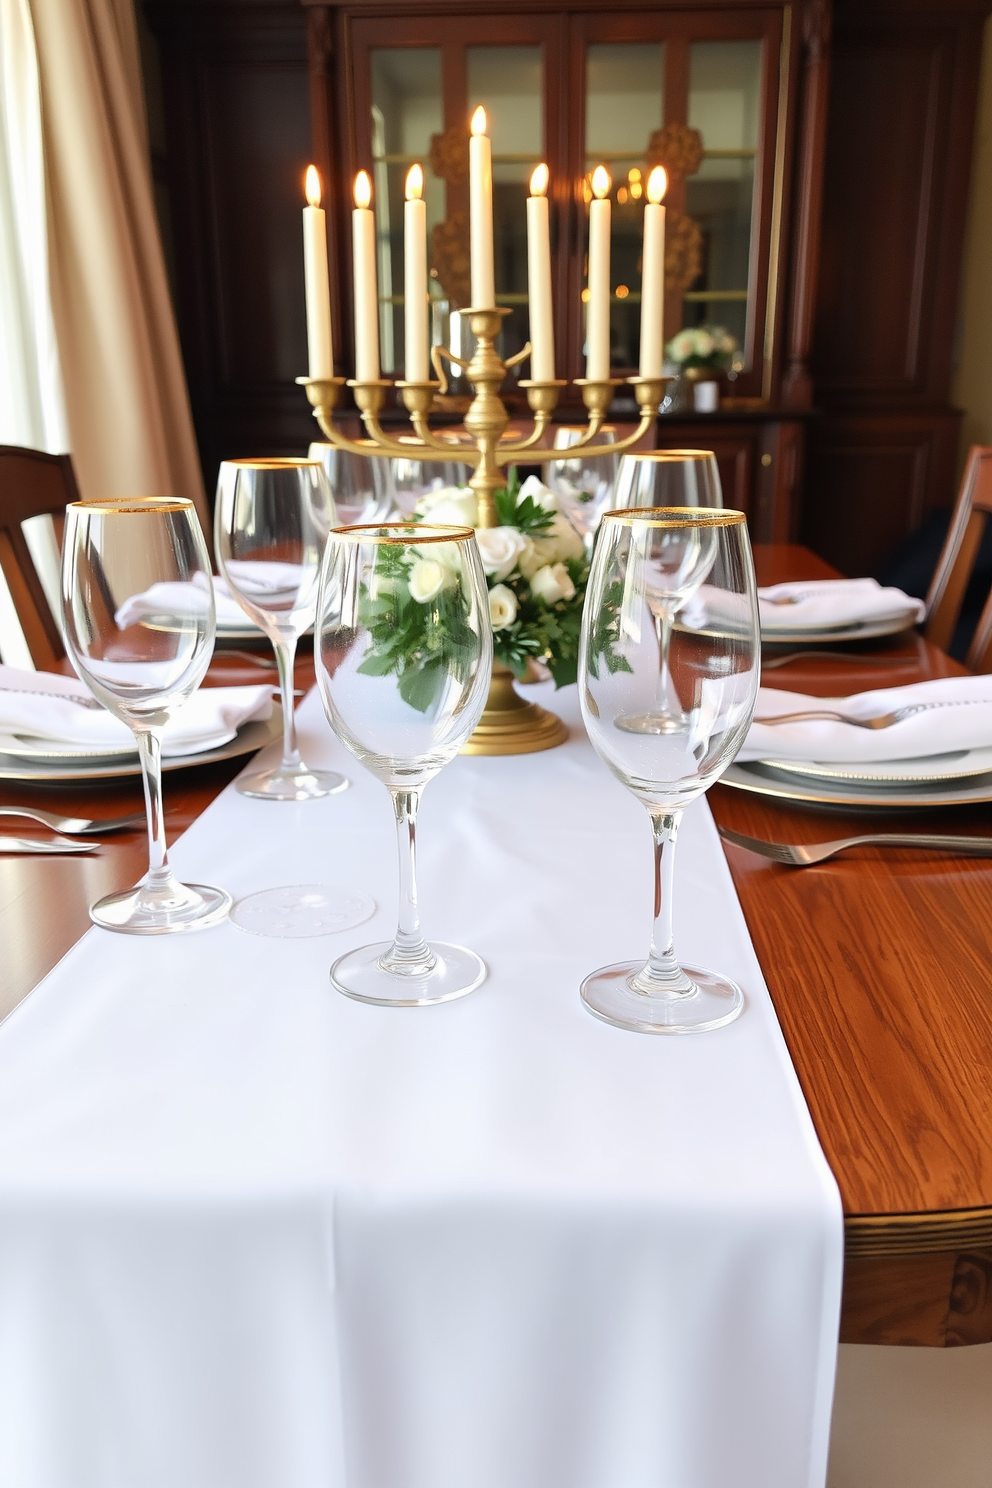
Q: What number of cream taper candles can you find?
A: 7